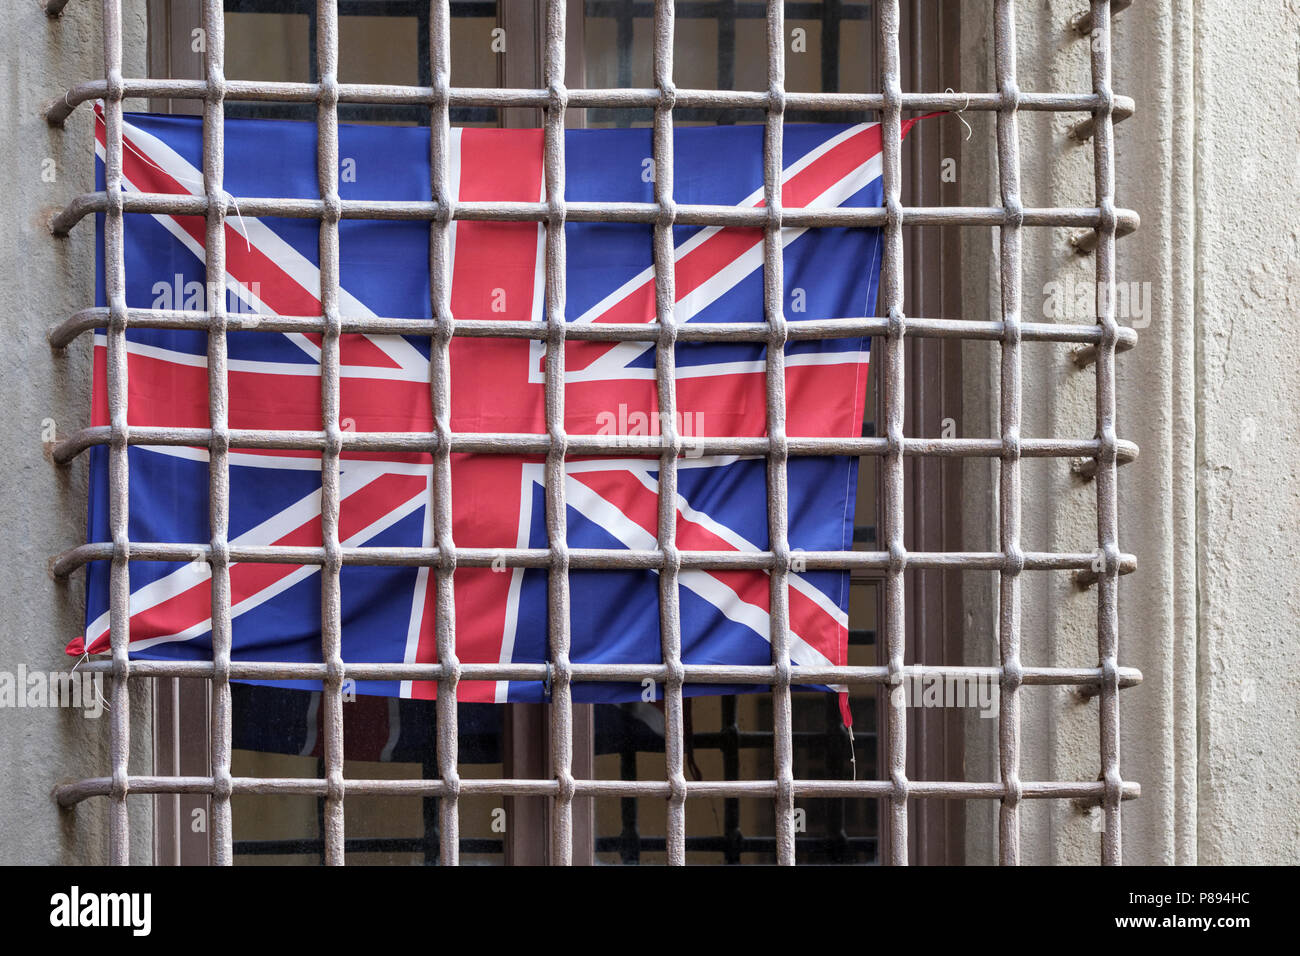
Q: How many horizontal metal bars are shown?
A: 7